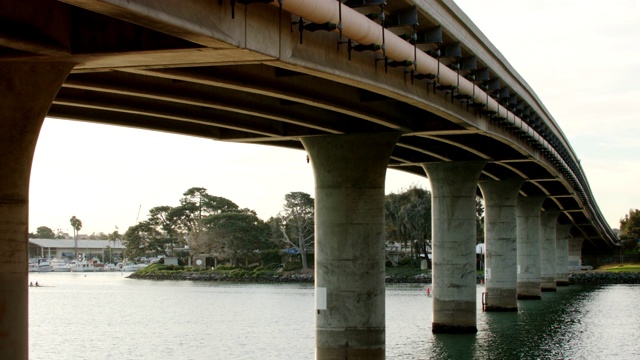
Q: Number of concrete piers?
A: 8